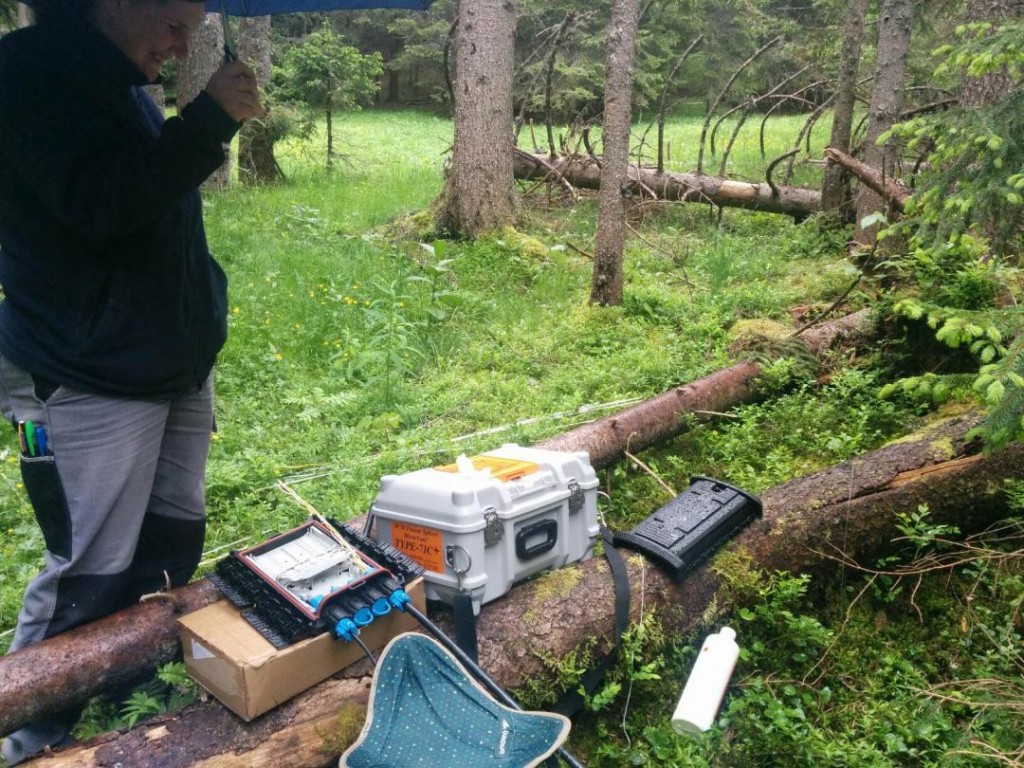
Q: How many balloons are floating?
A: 0